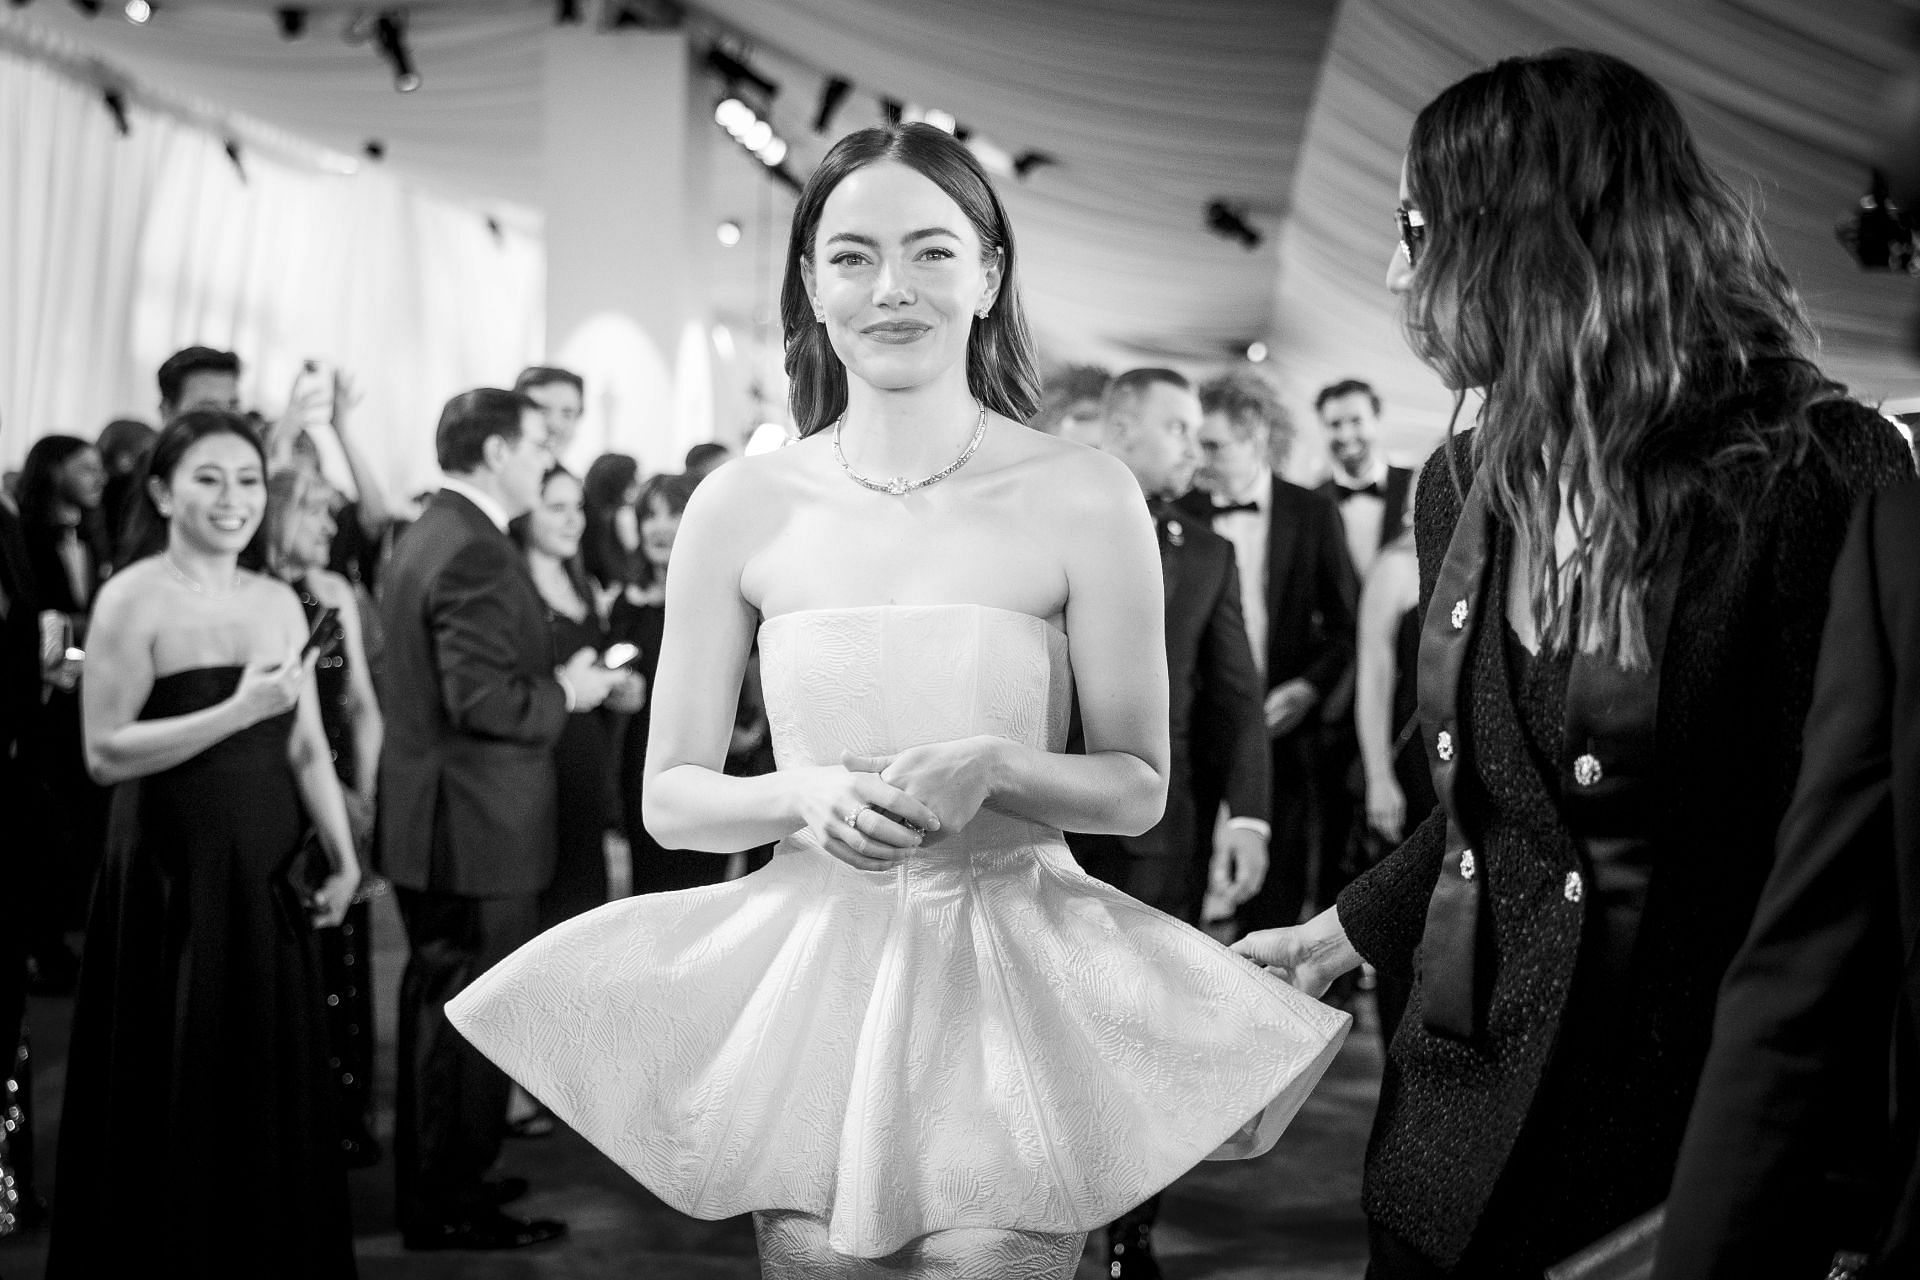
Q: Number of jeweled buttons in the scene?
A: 5